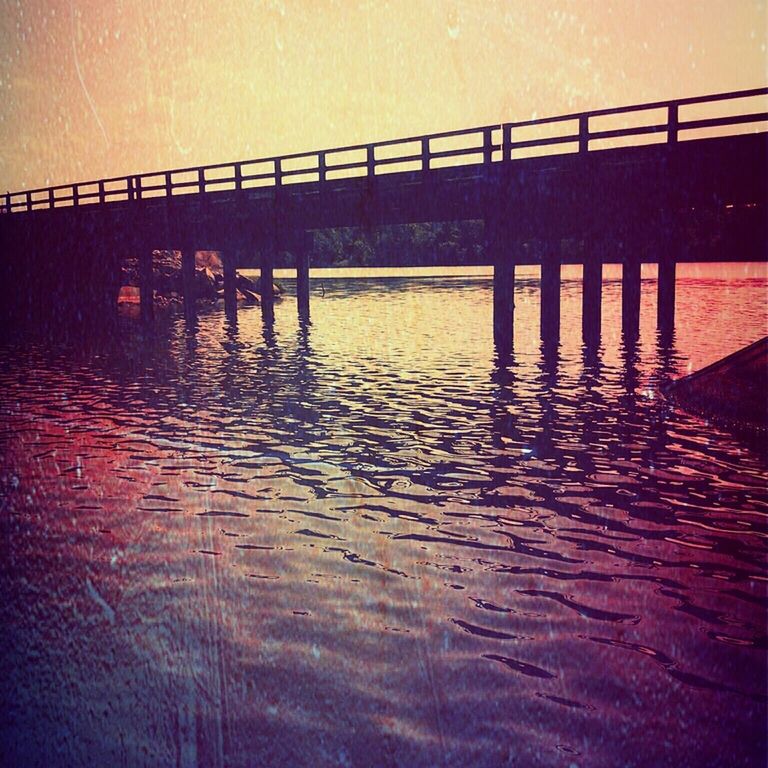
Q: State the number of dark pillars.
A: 10